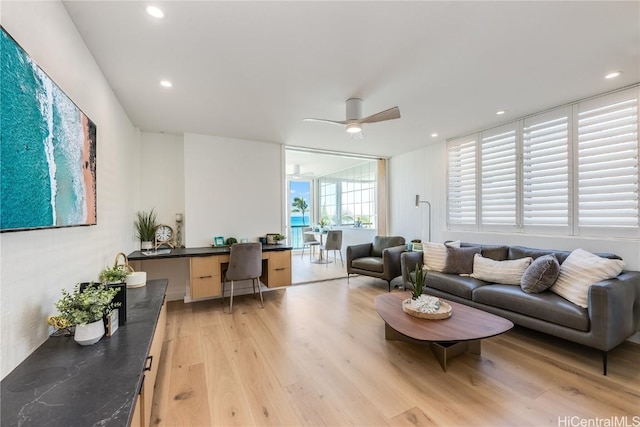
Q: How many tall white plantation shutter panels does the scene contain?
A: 4